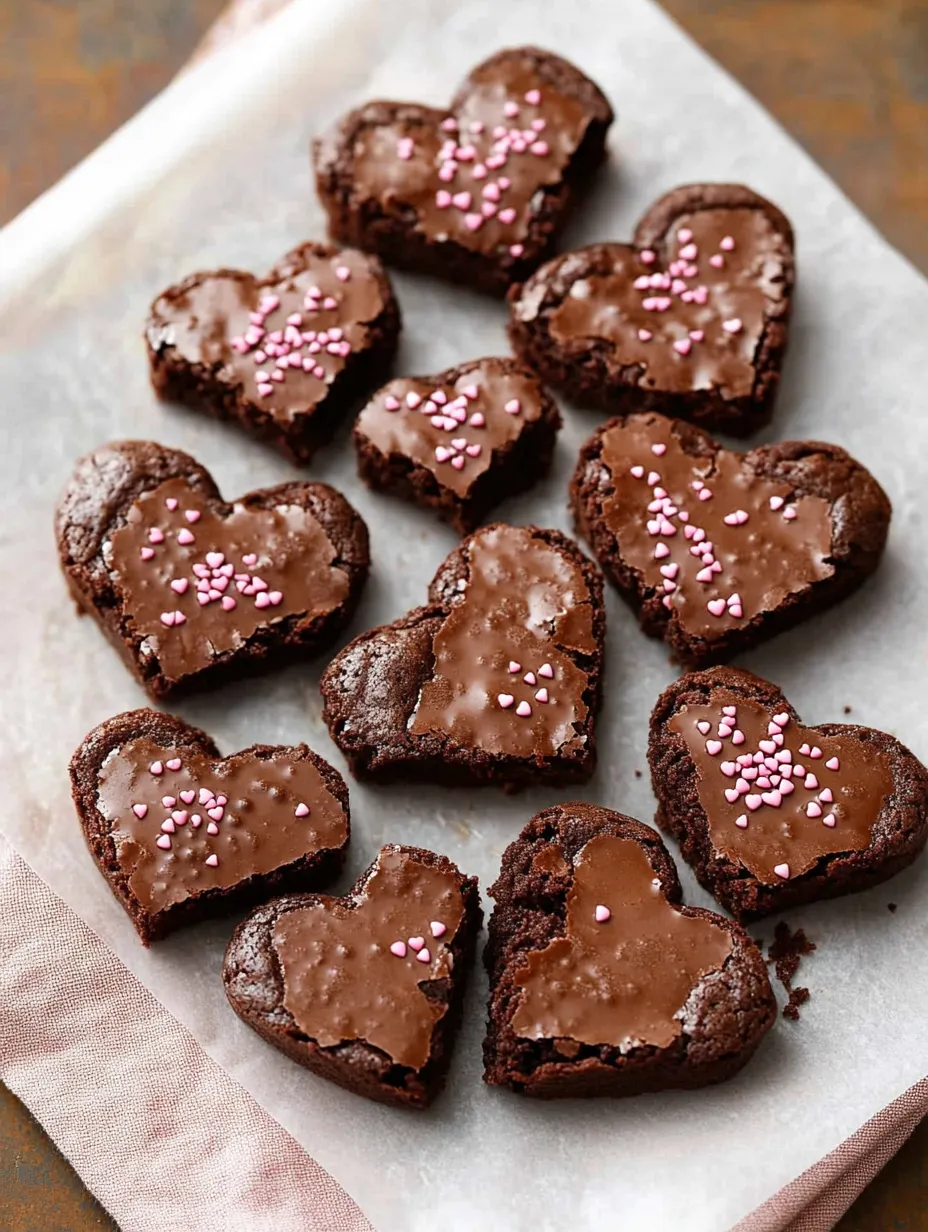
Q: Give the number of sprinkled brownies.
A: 11